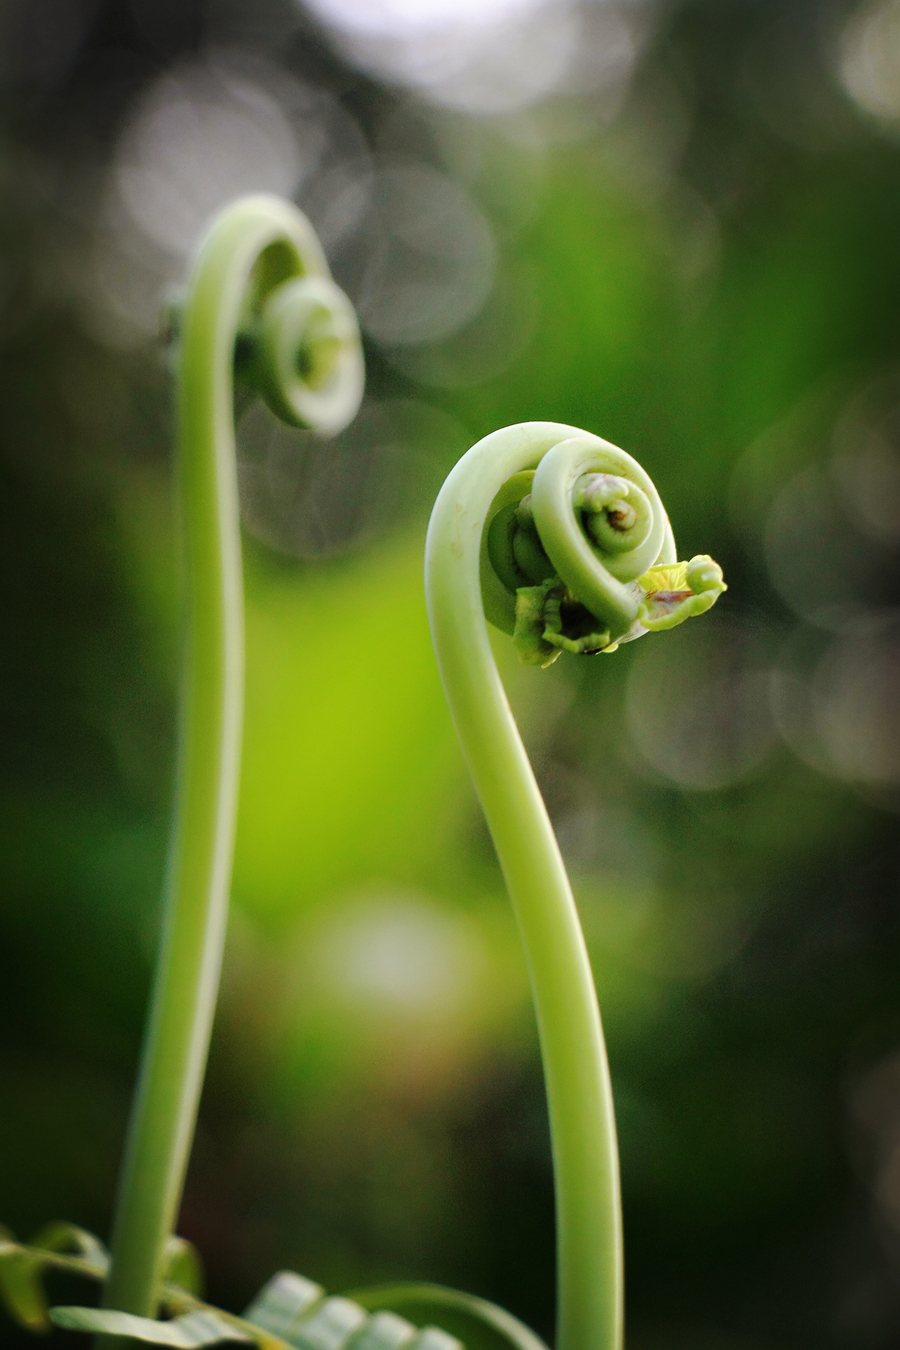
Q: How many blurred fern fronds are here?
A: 1